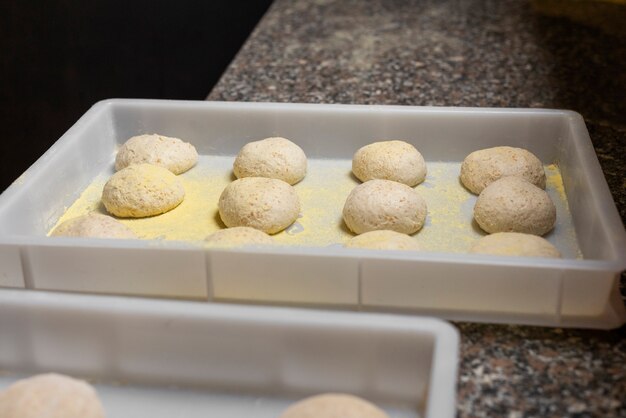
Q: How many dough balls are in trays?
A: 14